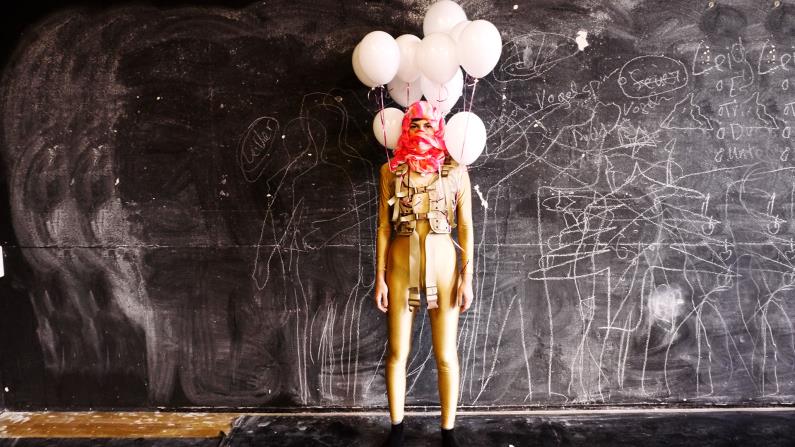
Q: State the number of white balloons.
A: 11